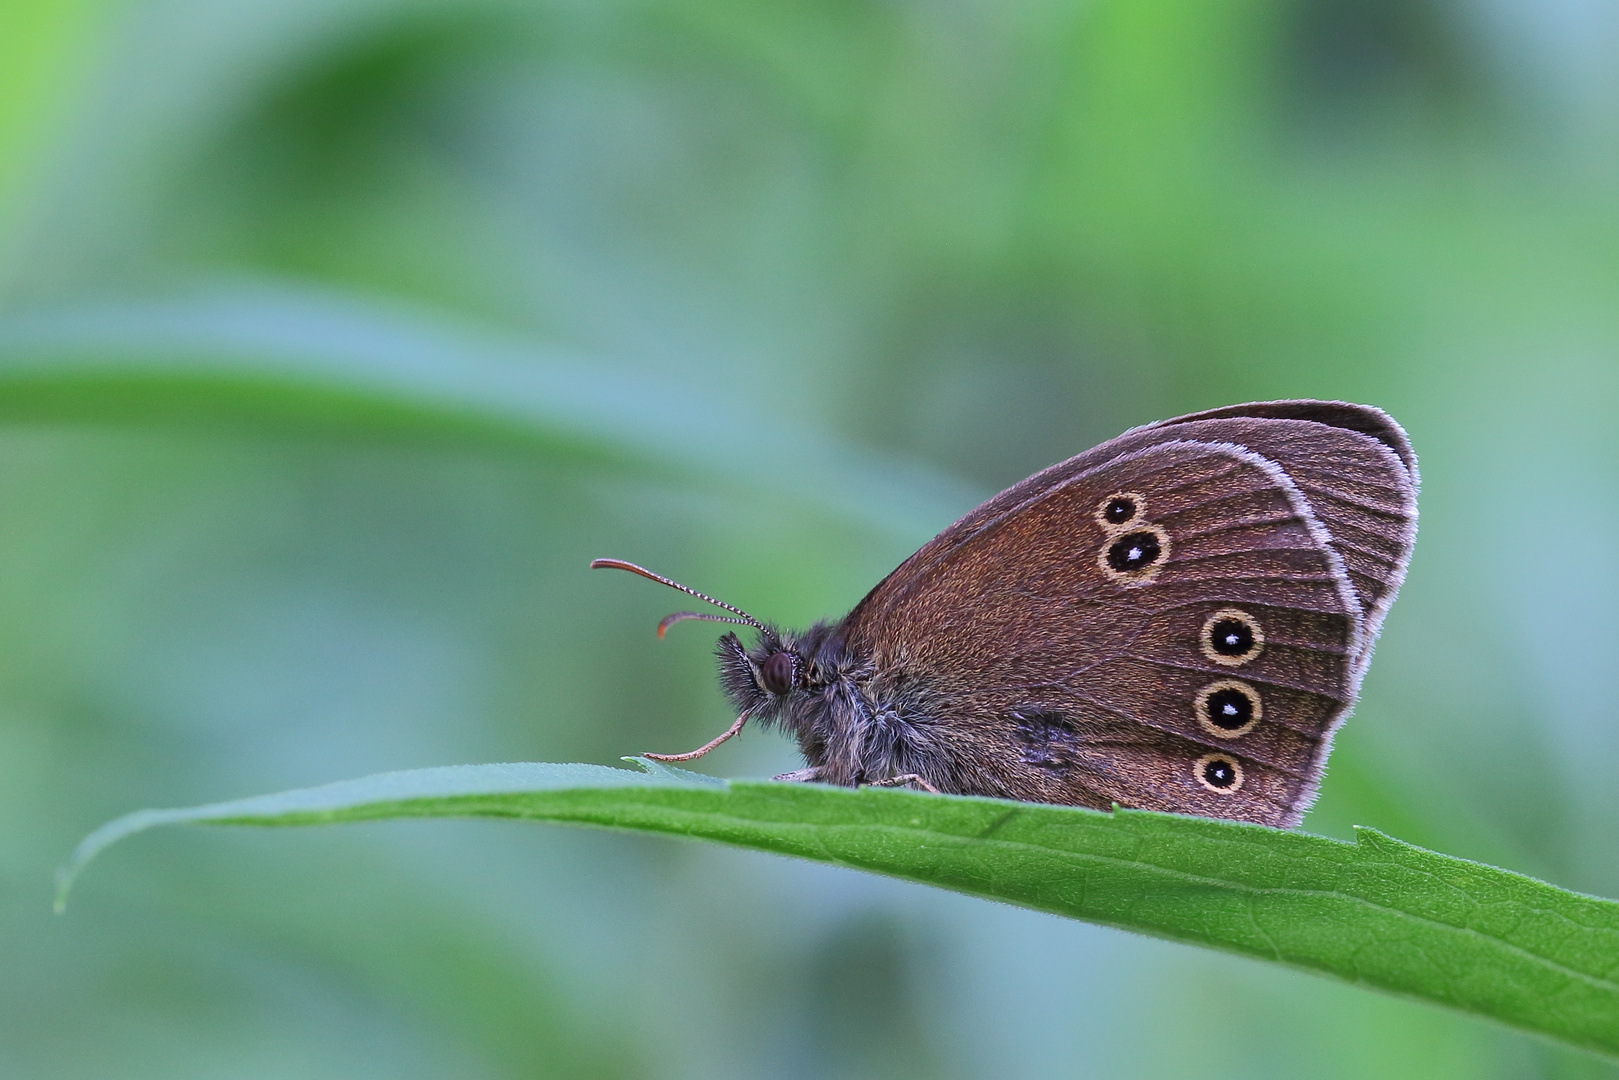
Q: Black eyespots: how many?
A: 5